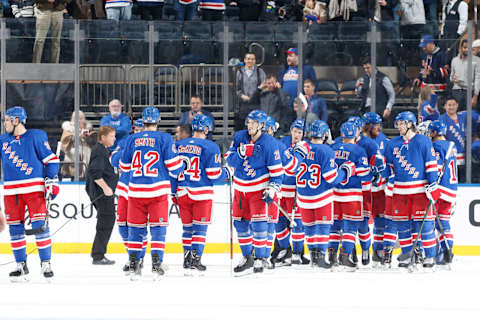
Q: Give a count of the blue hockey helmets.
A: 13